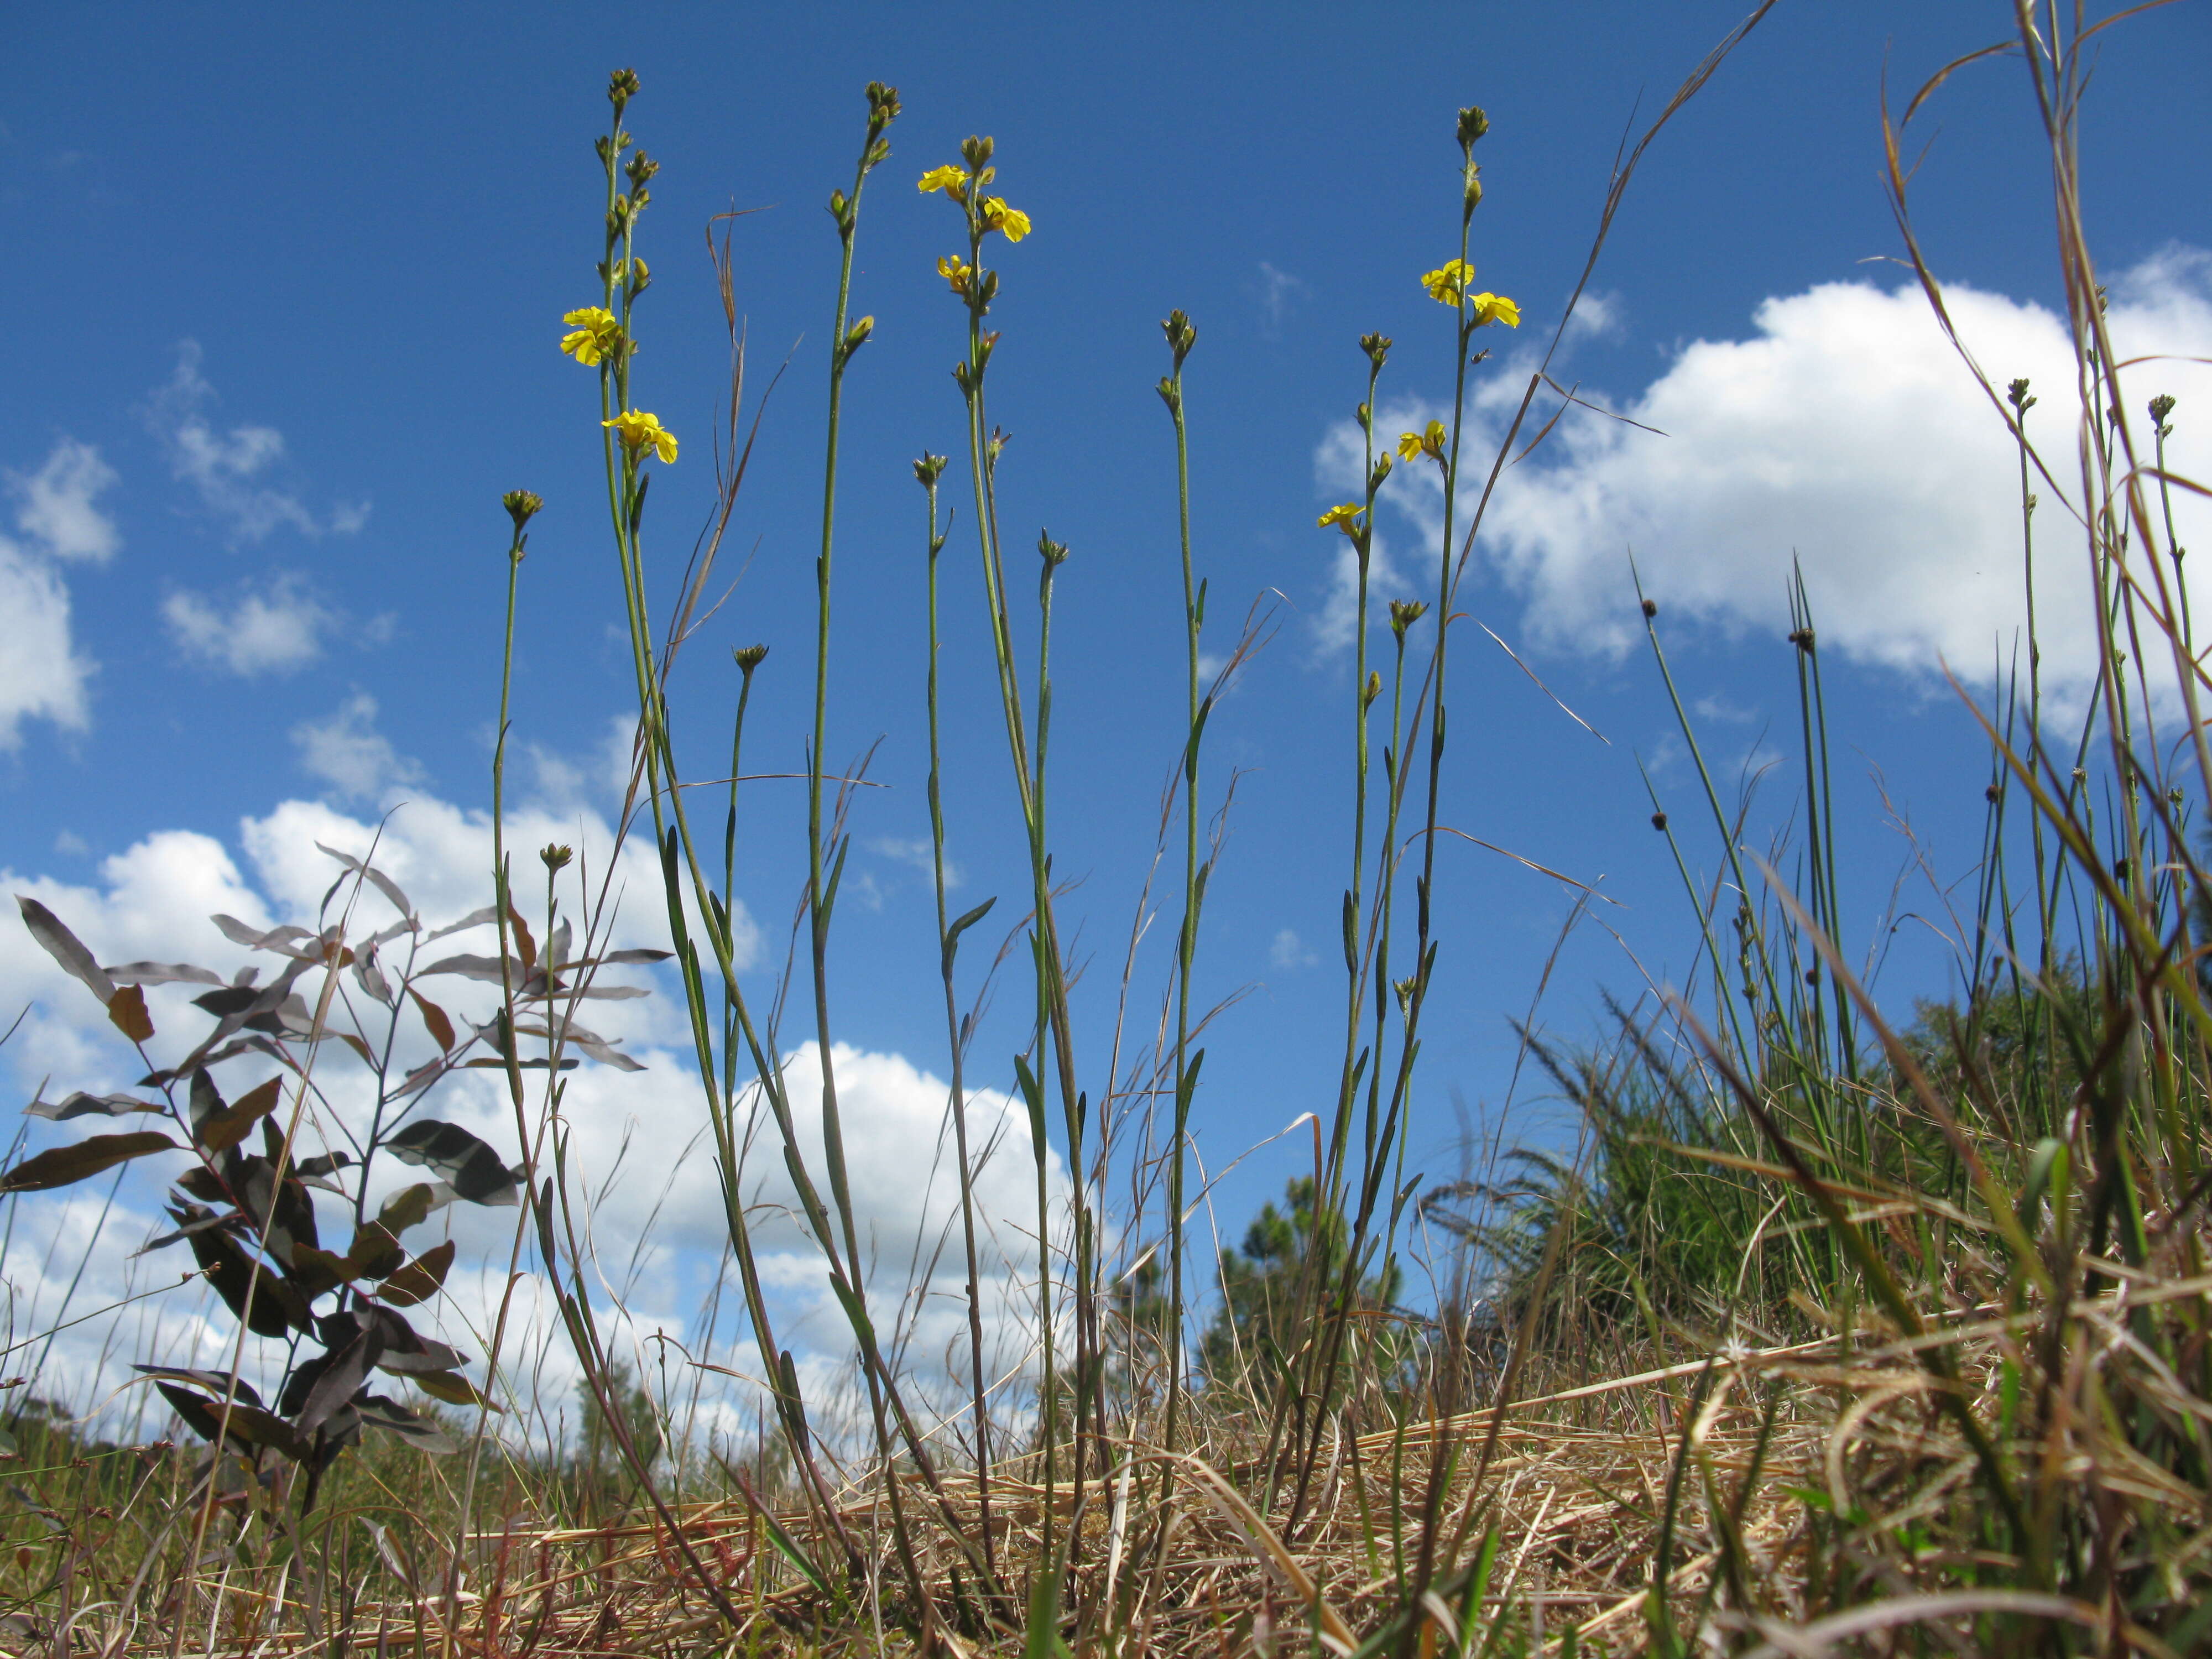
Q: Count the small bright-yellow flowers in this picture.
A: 9